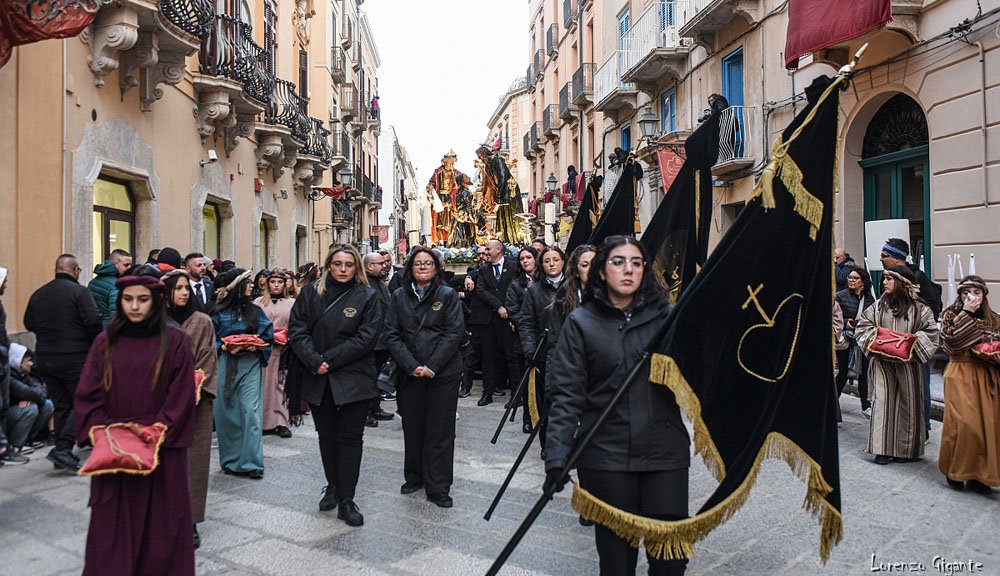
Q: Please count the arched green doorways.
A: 1